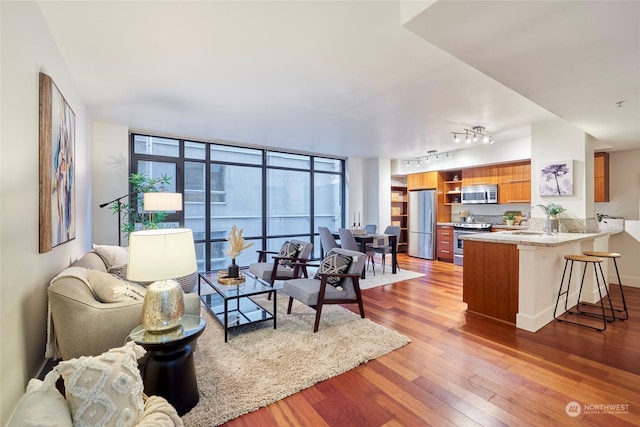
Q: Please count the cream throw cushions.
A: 4